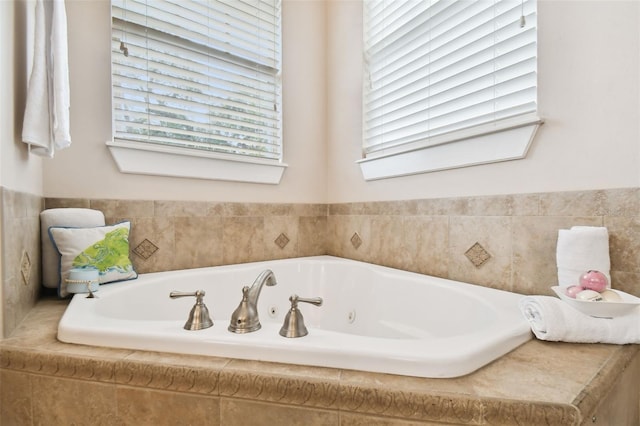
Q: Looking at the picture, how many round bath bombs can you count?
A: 4